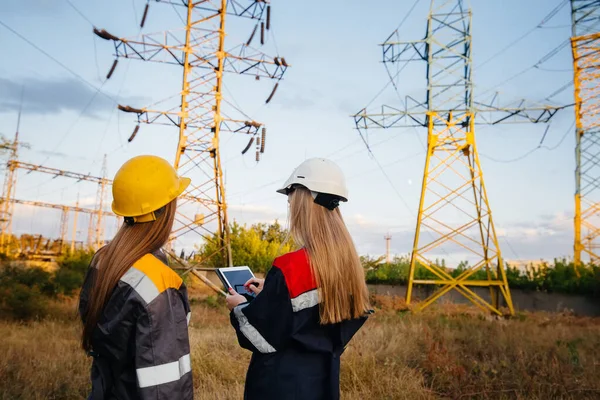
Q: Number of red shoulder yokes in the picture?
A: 1